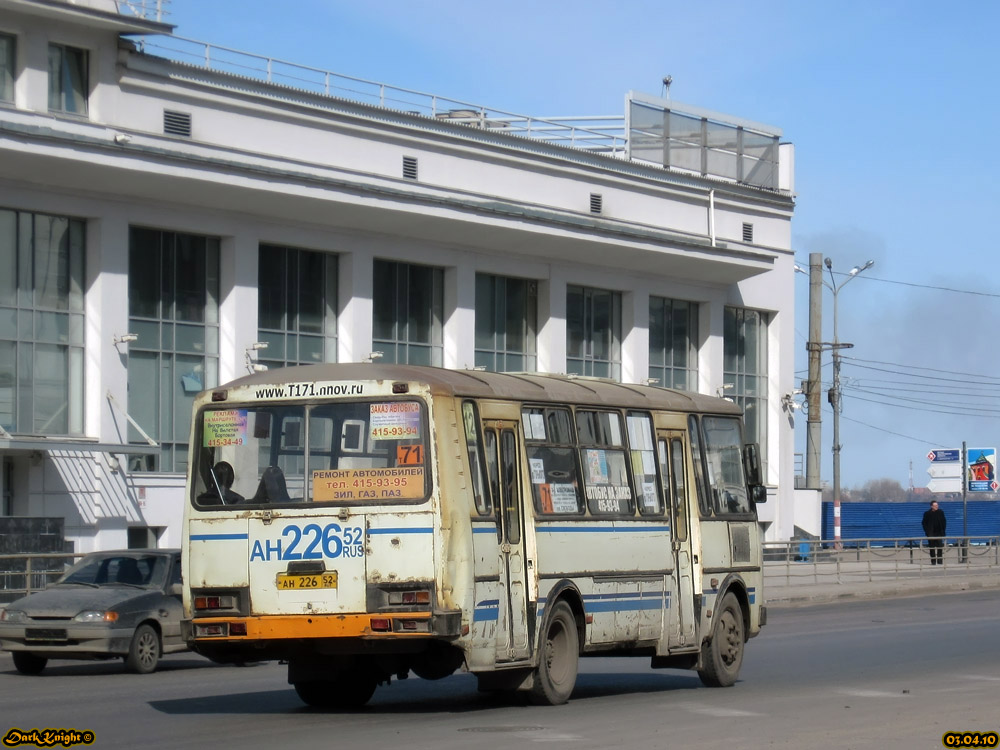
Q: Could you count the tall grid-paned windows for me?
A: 8